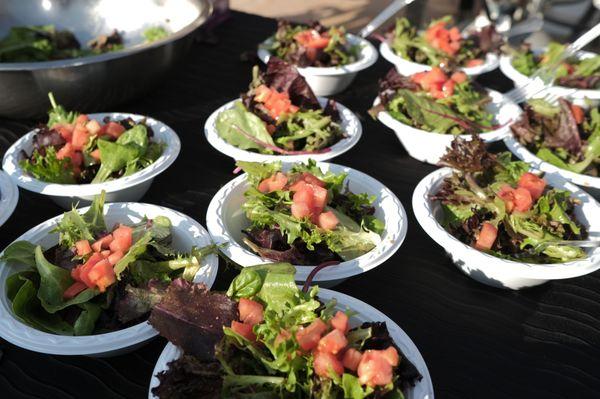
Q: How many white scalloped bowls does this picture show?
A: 12